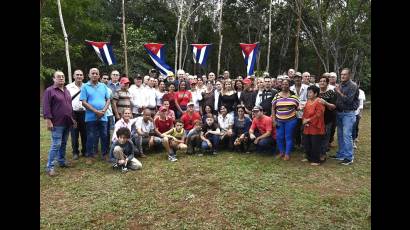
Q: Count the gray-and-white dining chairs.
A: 0